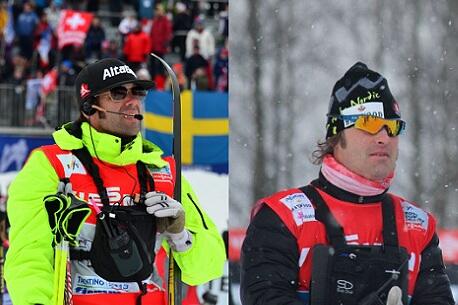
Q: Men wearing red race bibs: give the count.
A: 2